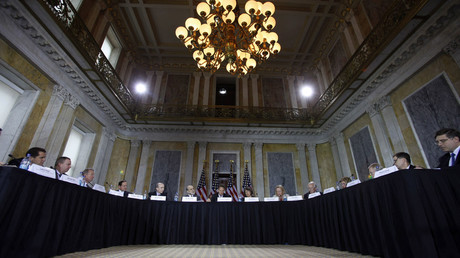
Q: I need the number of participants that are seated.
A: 14